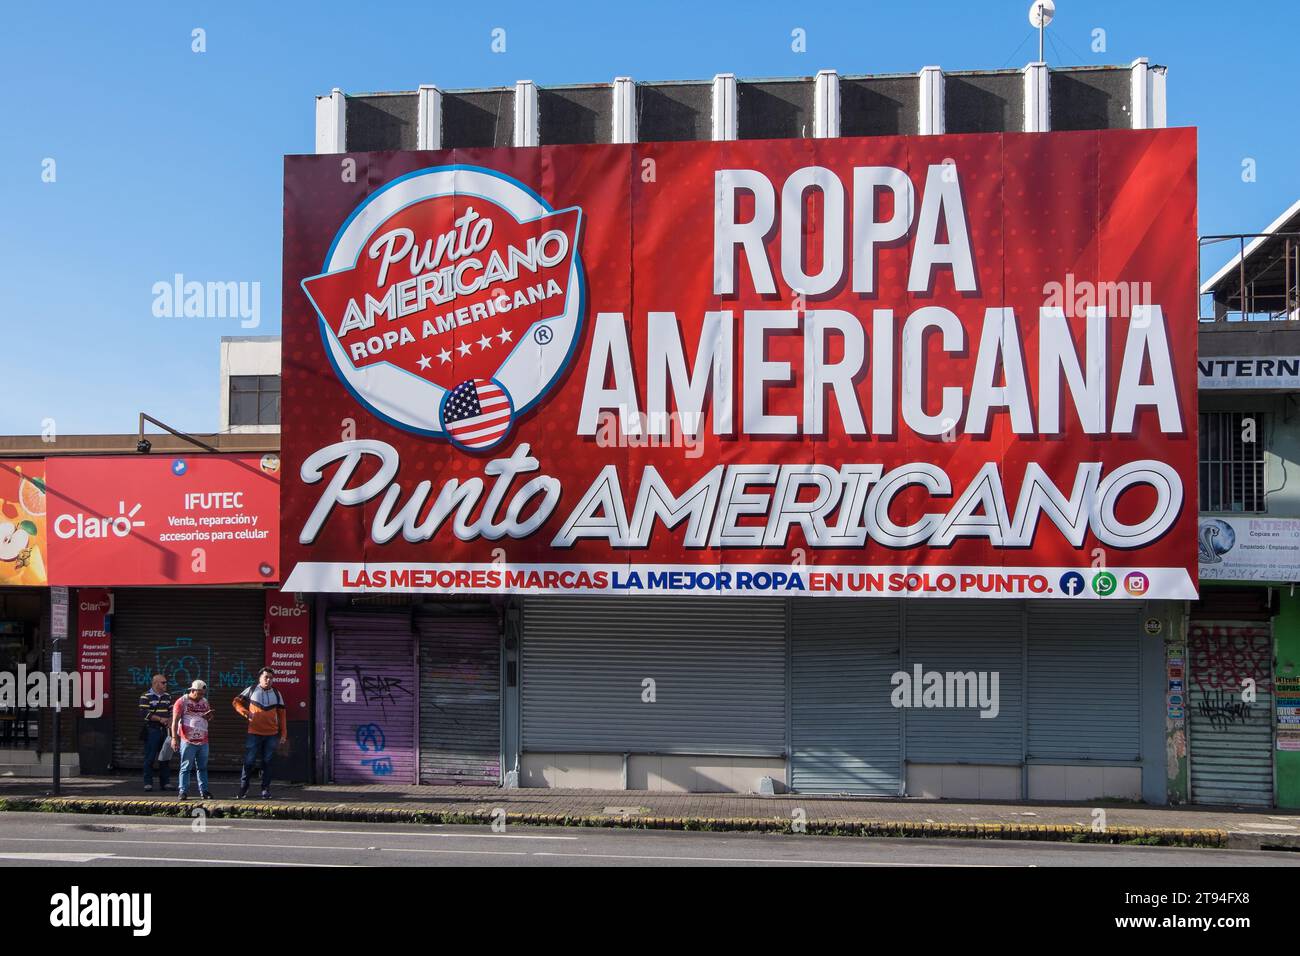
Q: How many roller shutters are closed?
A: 8